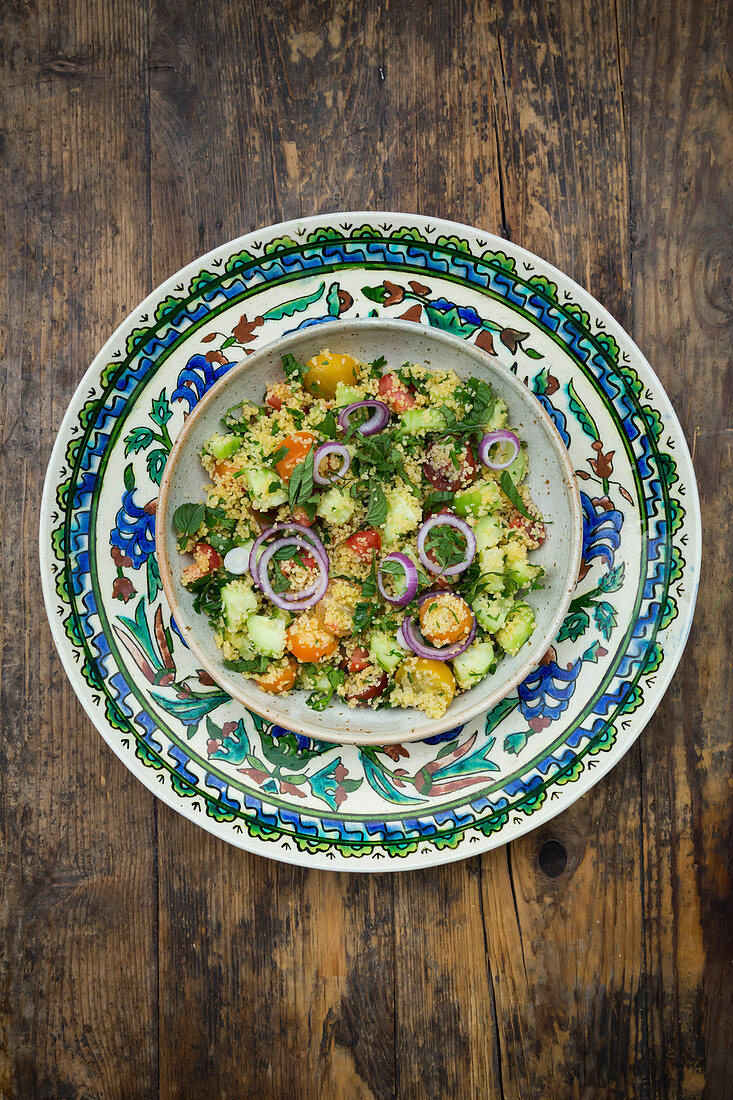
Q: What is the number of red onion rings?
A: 8